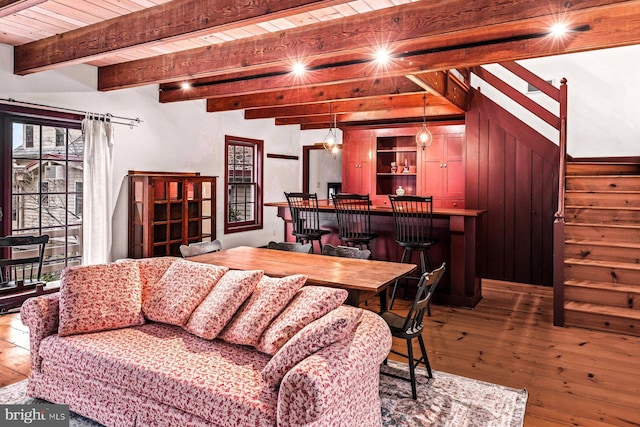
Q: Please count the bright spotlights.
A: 4